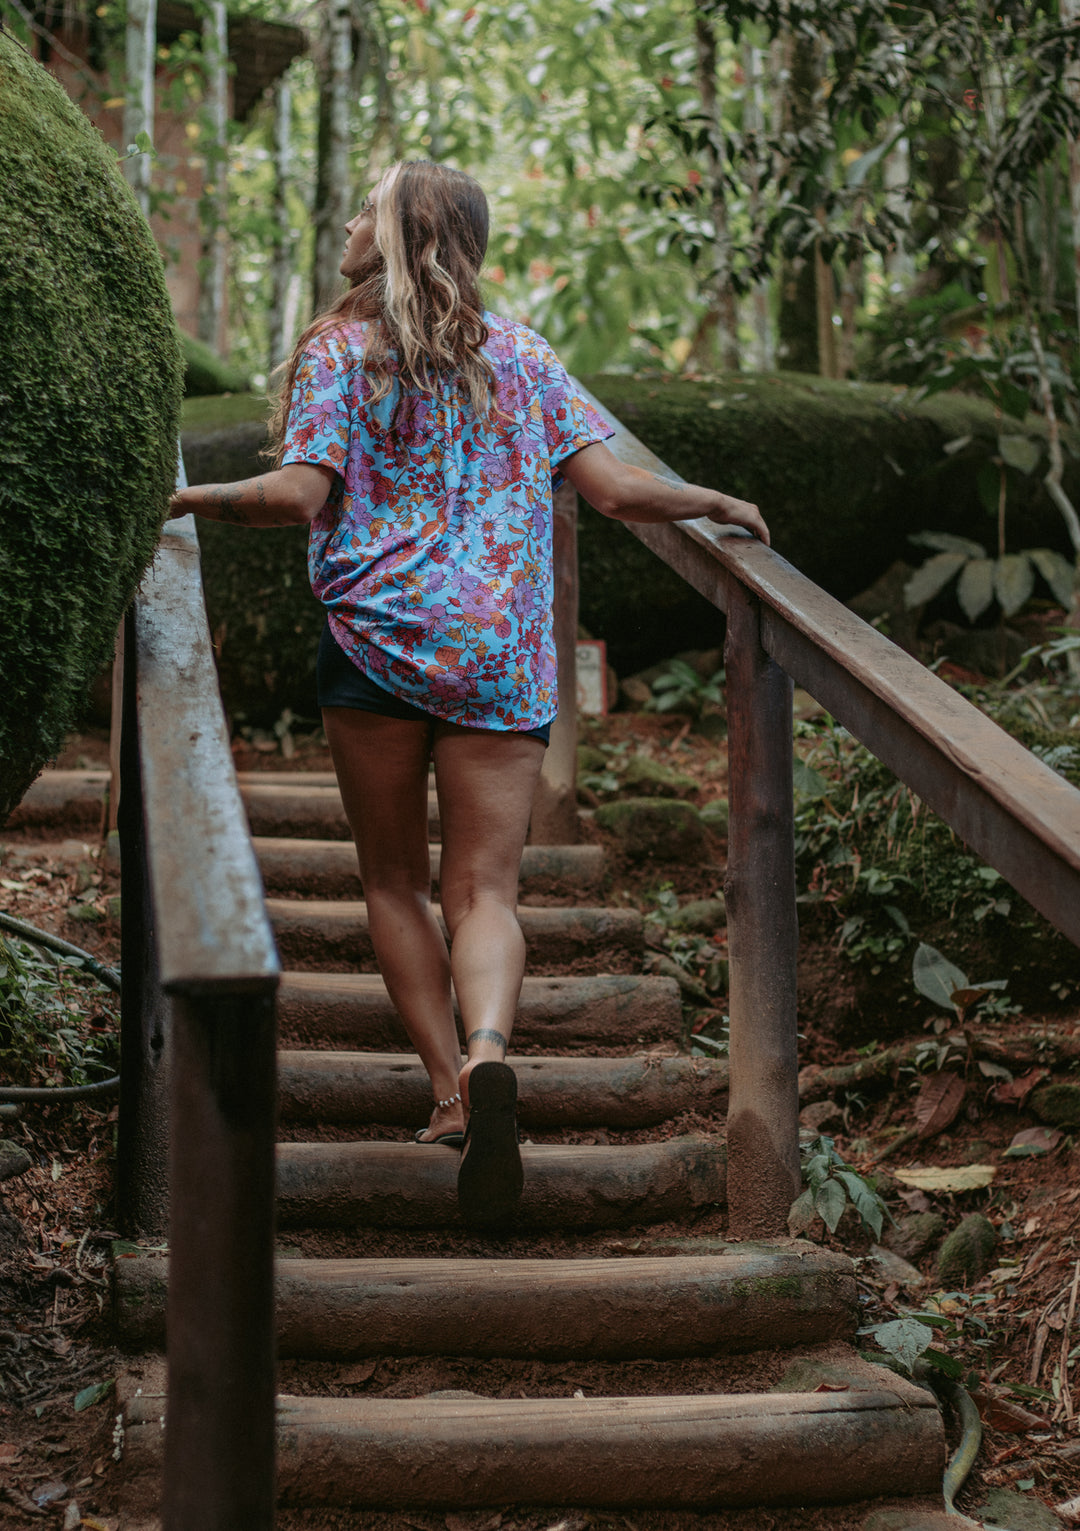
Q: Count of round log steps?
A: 9